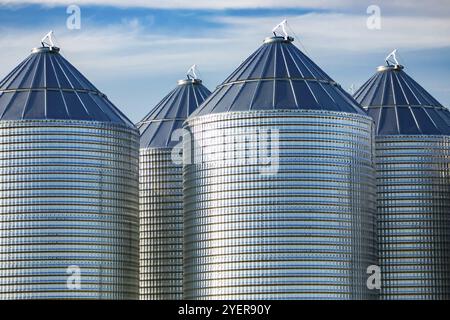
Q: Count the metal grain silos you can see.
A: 4